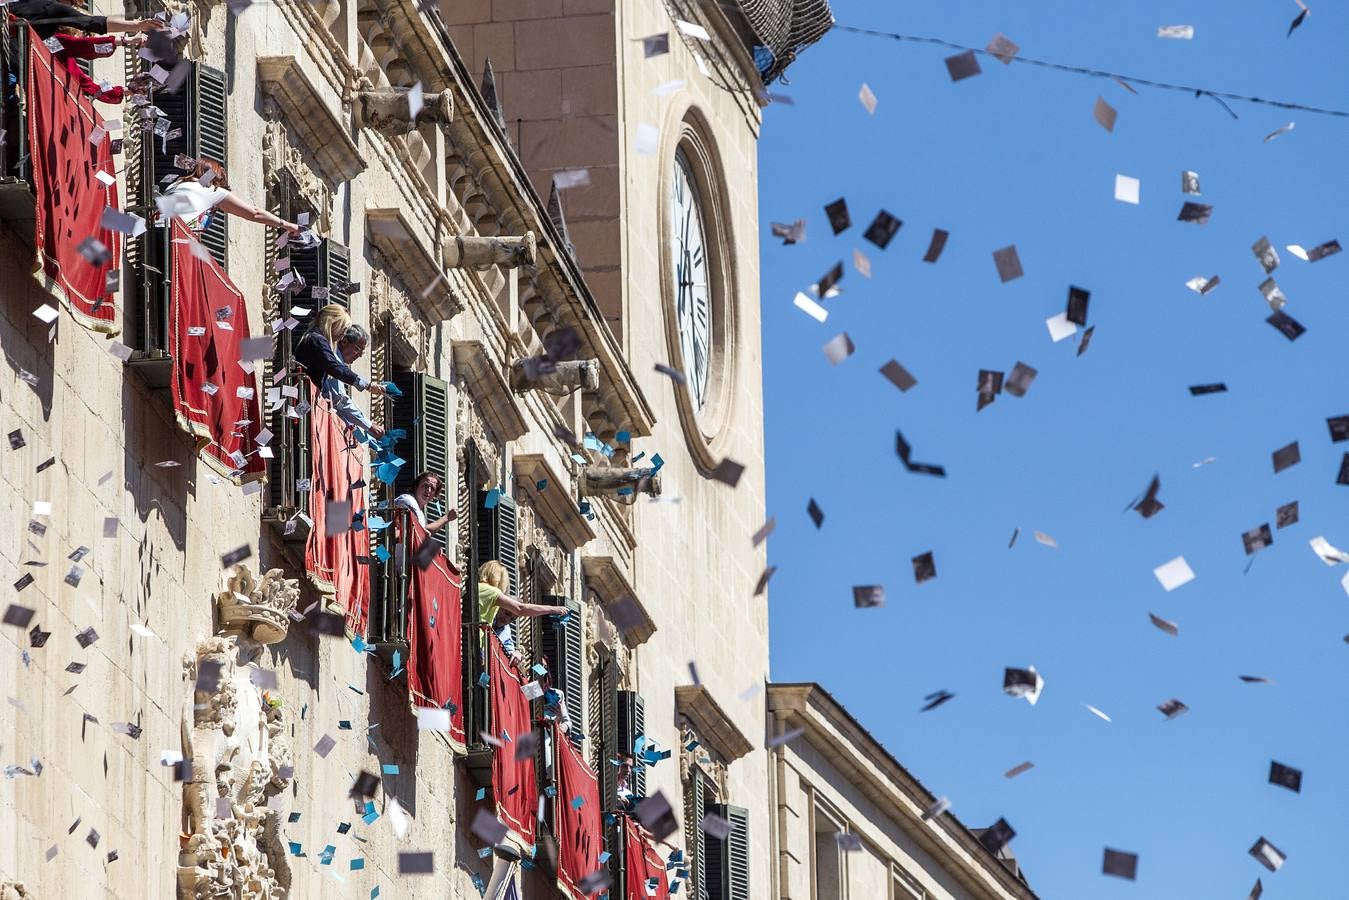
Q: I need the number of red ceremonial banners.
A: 7